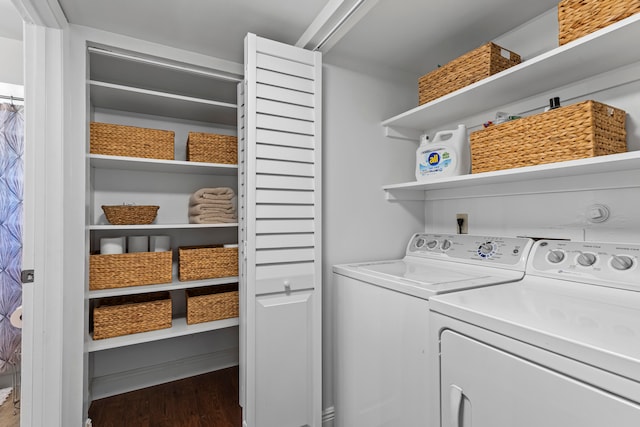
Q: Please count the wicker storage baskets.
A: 10